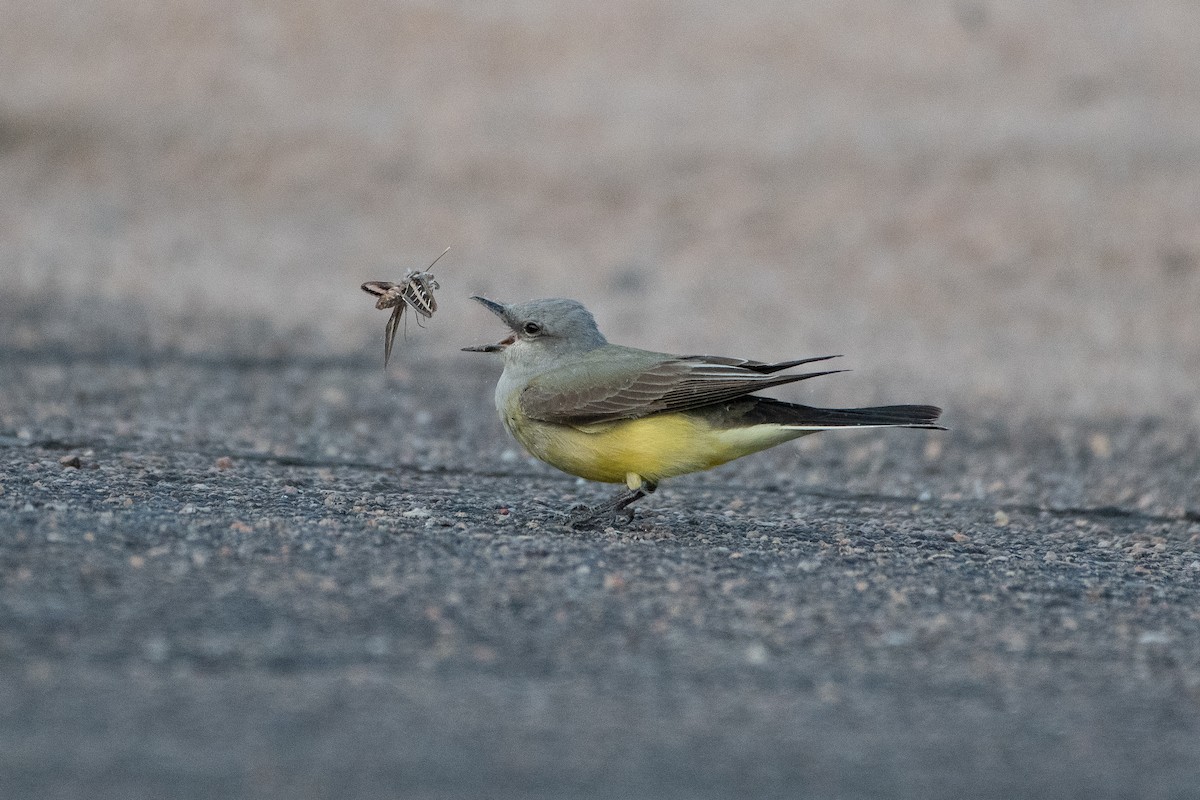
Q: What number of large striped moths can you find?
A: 1